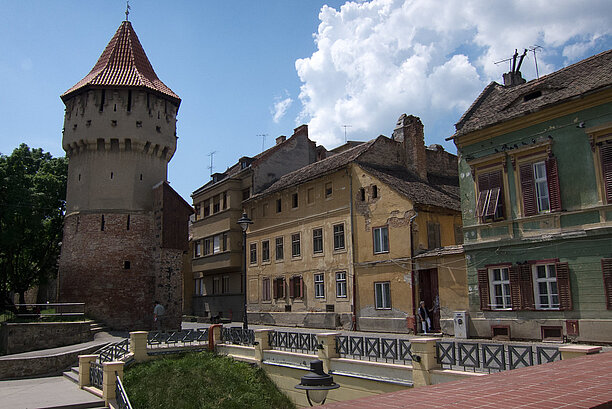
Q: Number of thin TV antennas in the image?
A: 5